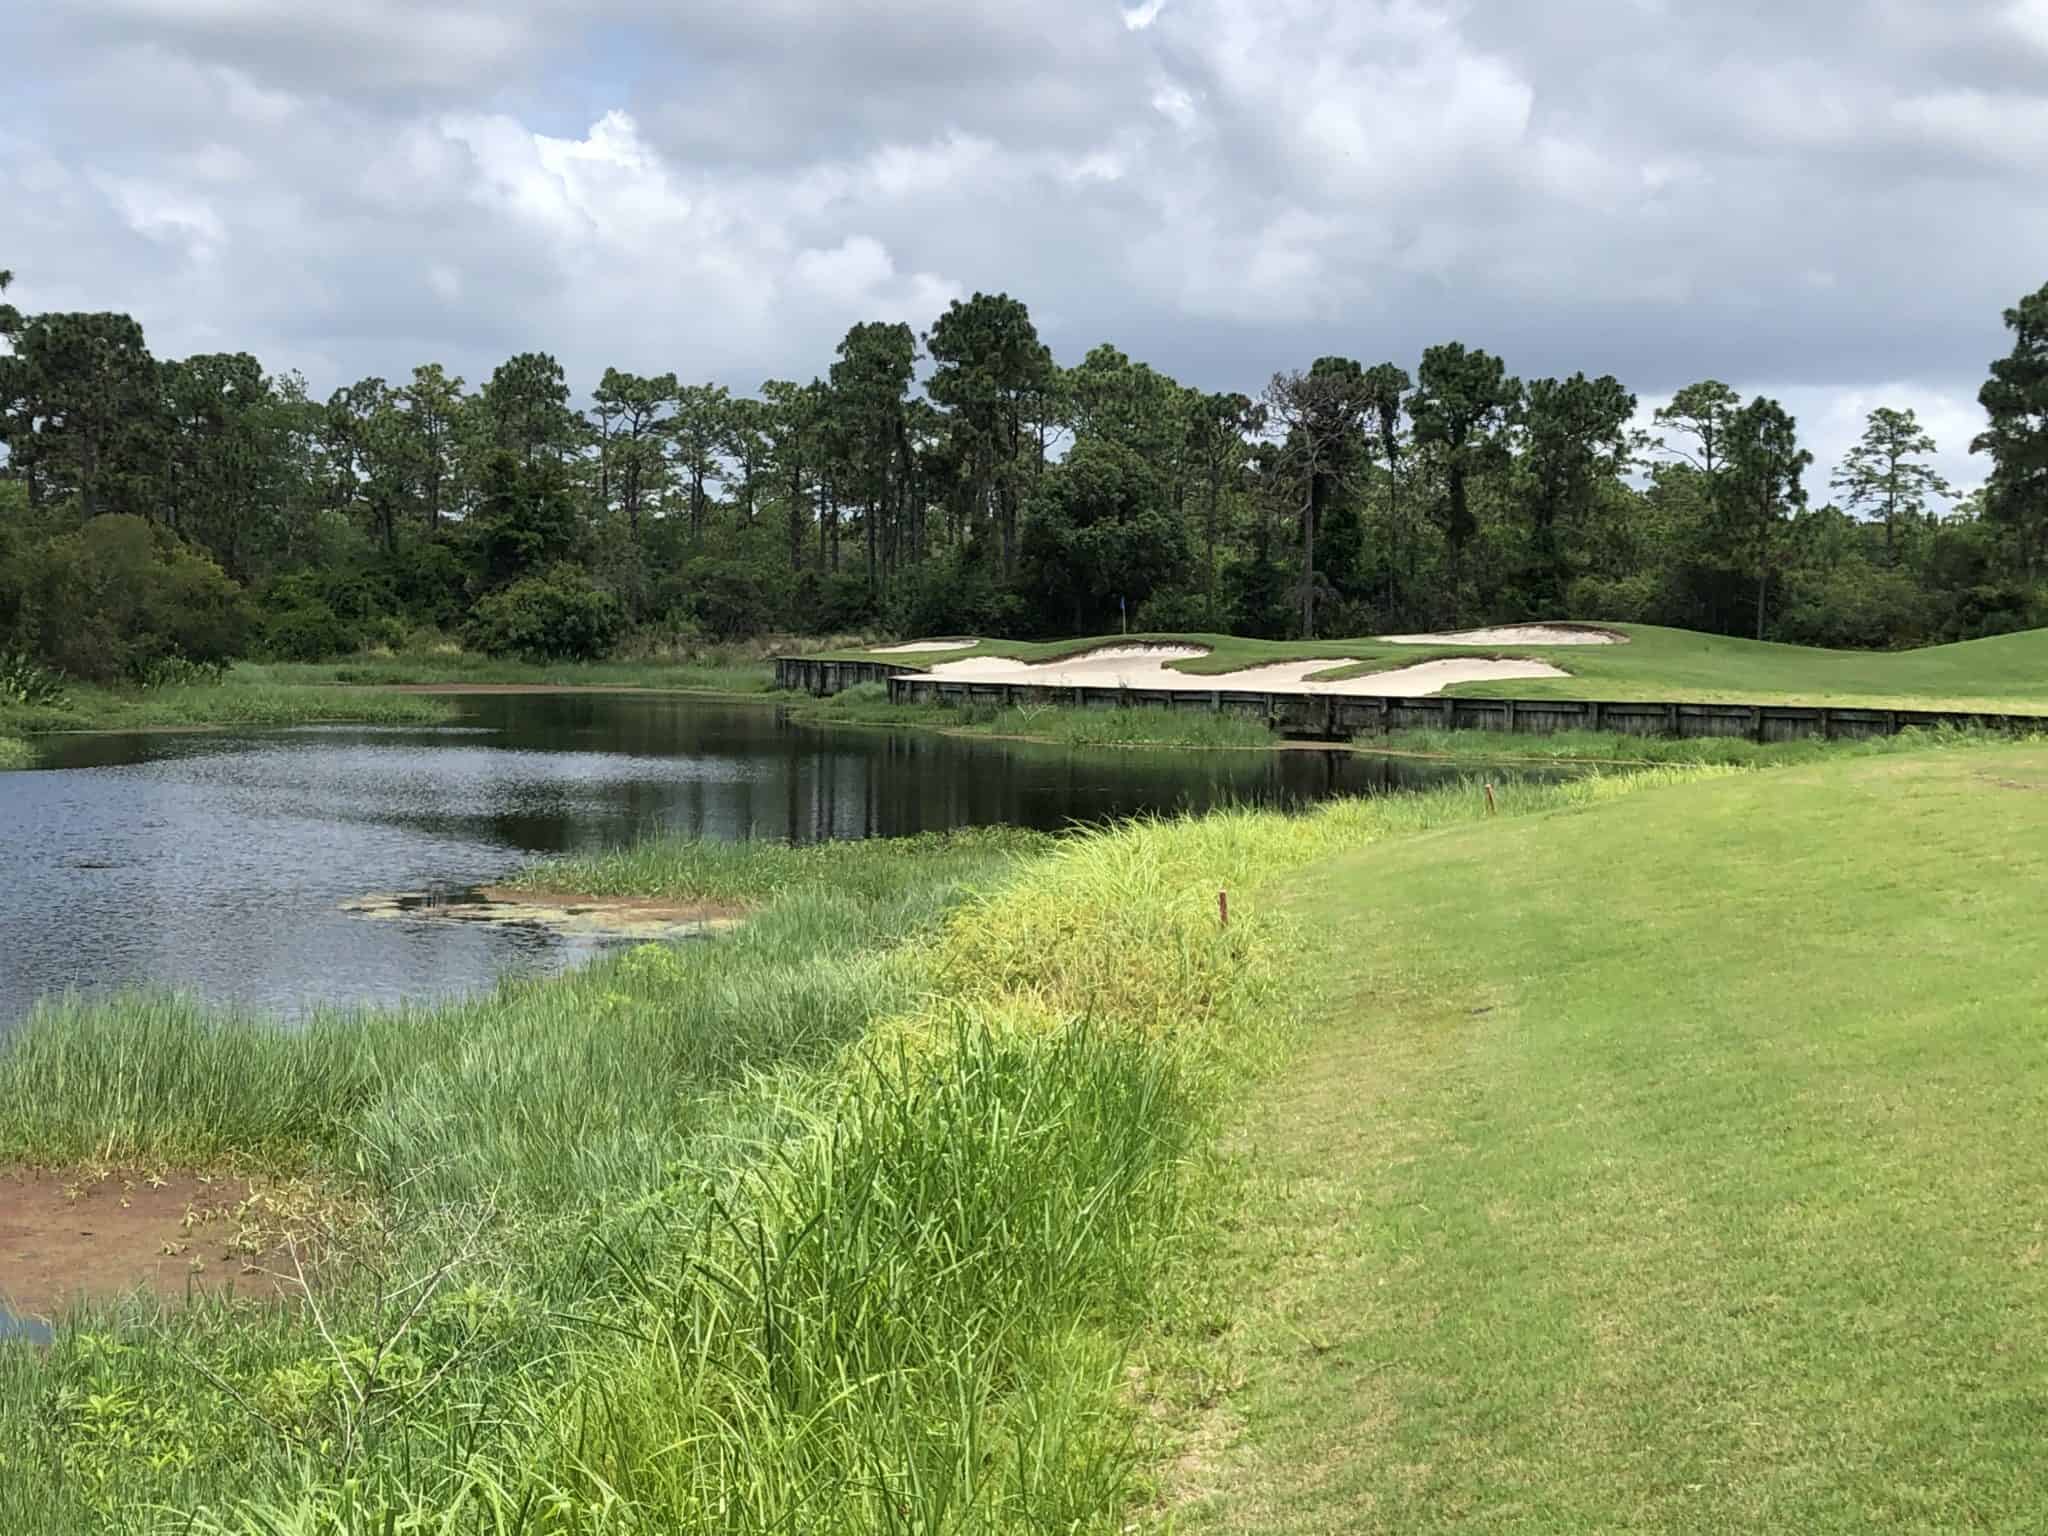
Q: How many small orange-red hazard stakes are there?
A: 2